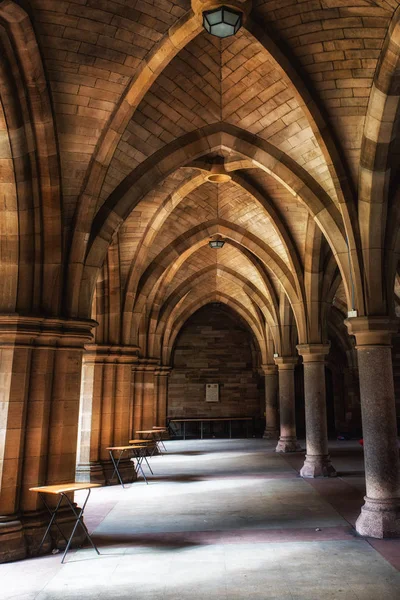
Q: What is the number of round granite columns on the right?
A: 4